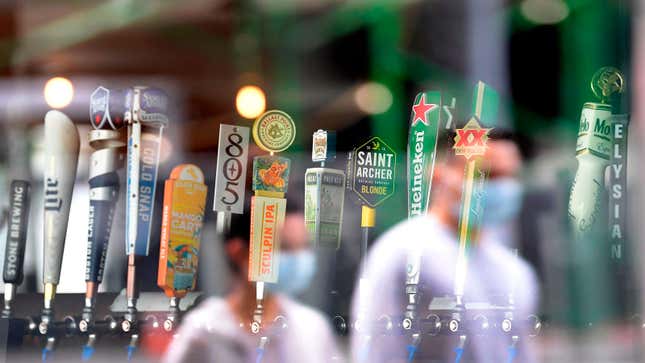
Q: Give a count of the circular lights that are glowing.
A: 2